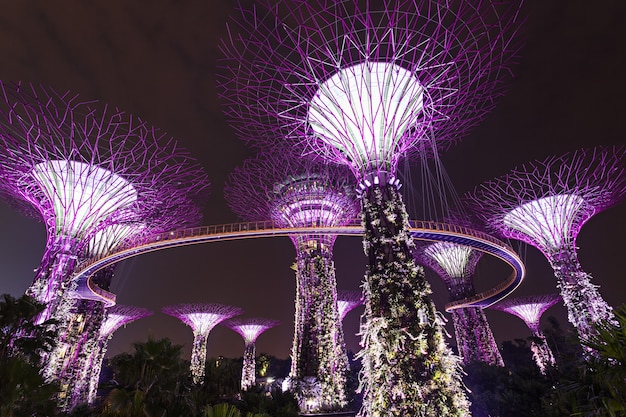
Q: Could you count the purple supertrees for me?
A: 11